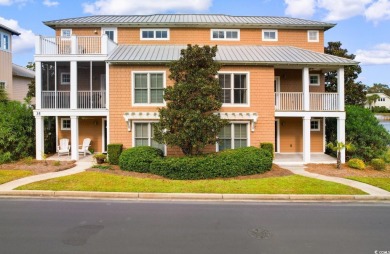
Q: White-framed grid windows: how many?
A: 13